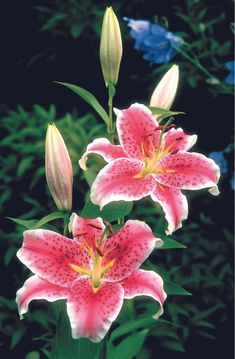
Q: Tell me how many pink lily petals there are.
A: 12